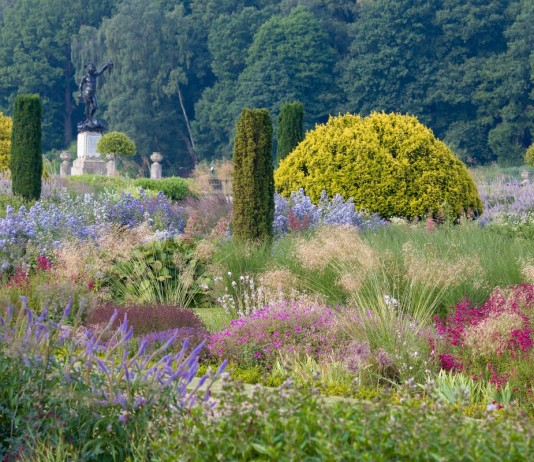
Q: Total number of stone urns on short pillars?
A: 3